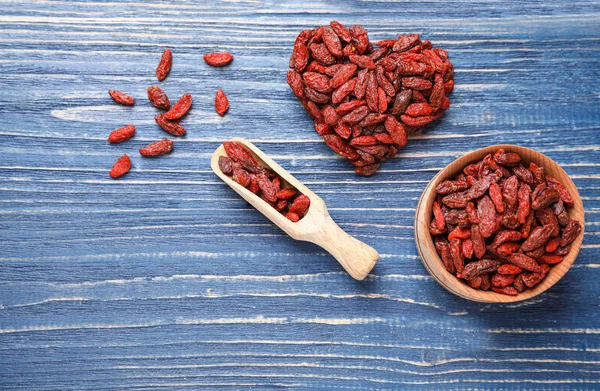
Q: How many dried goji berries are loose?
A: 10